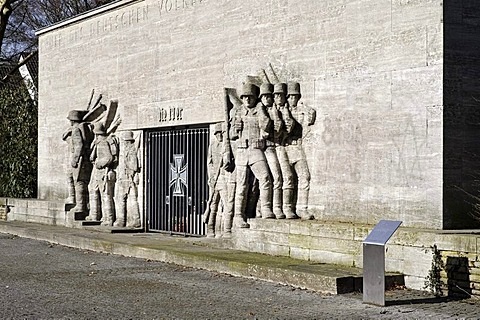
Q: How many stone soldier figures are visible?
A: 8